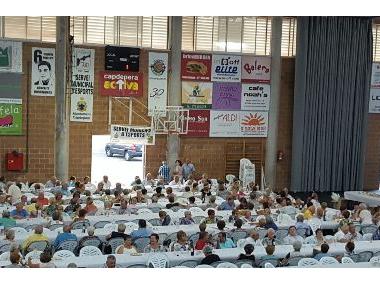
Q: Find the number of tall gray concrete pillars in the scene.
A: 3